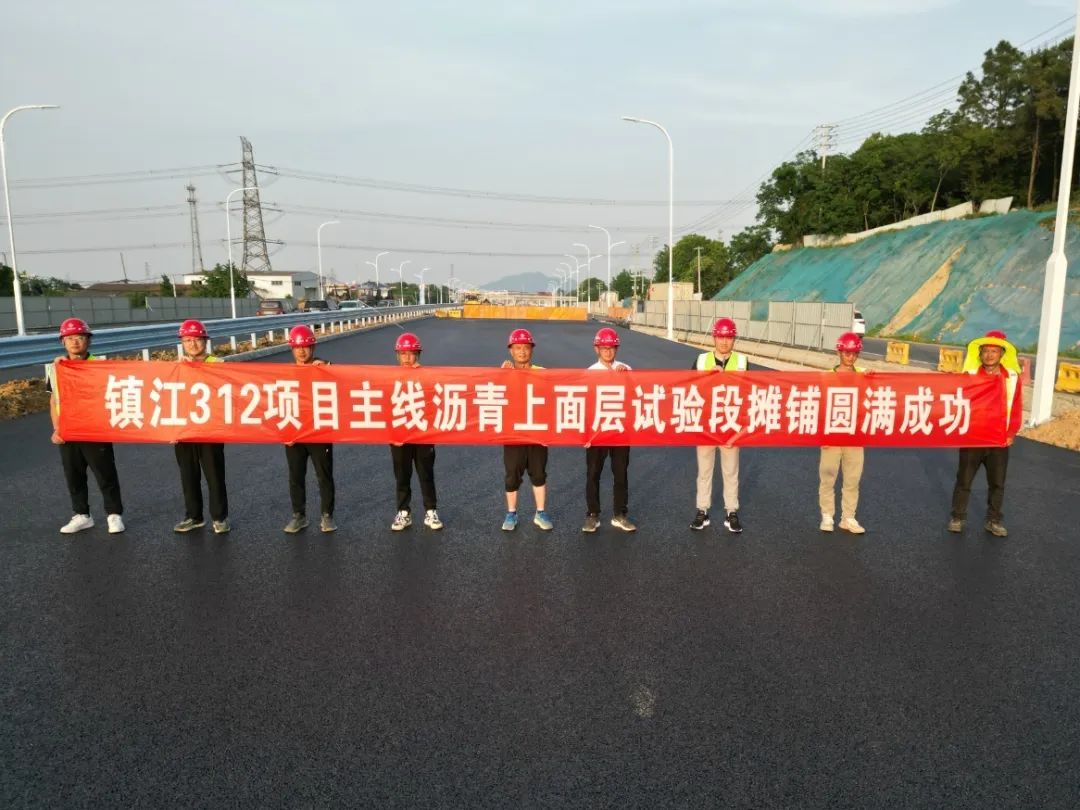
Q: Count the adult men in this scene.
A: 9